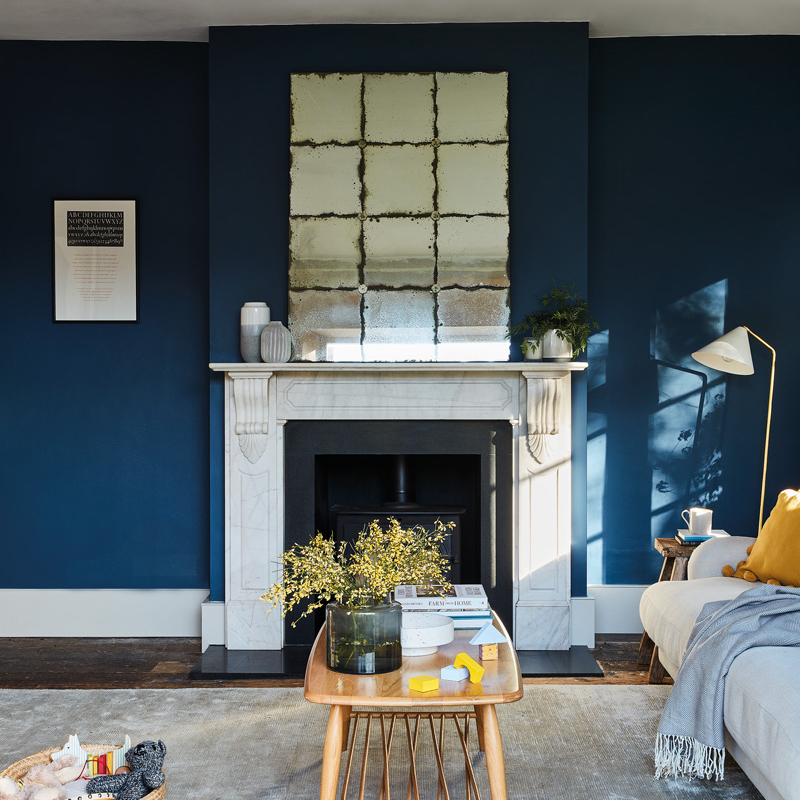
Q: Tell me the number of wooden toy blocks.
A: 5